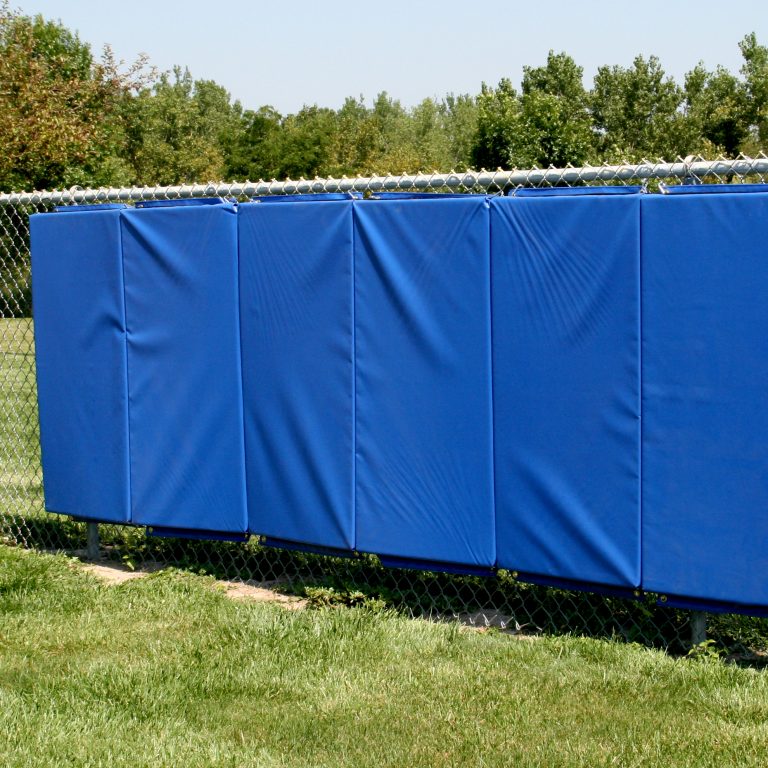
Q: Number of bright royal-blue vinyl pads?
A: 6